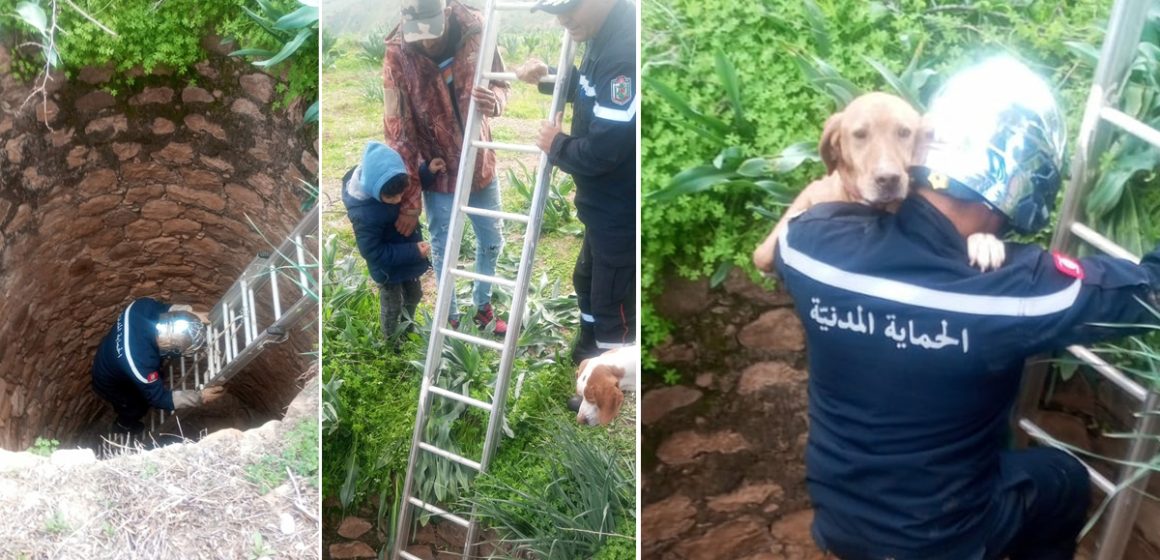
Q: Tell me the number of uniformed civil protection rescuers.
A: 3